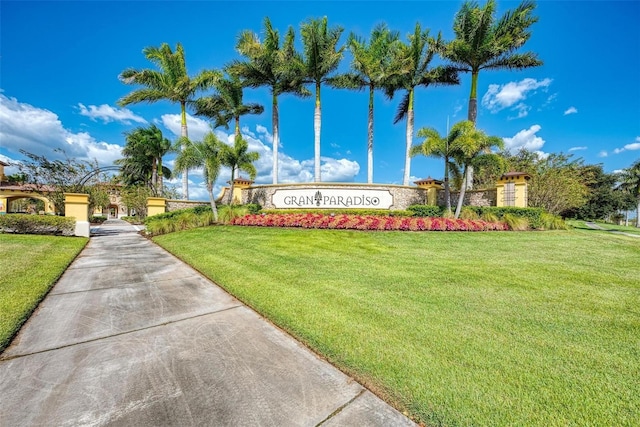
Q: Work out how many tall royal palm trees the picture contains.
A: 7